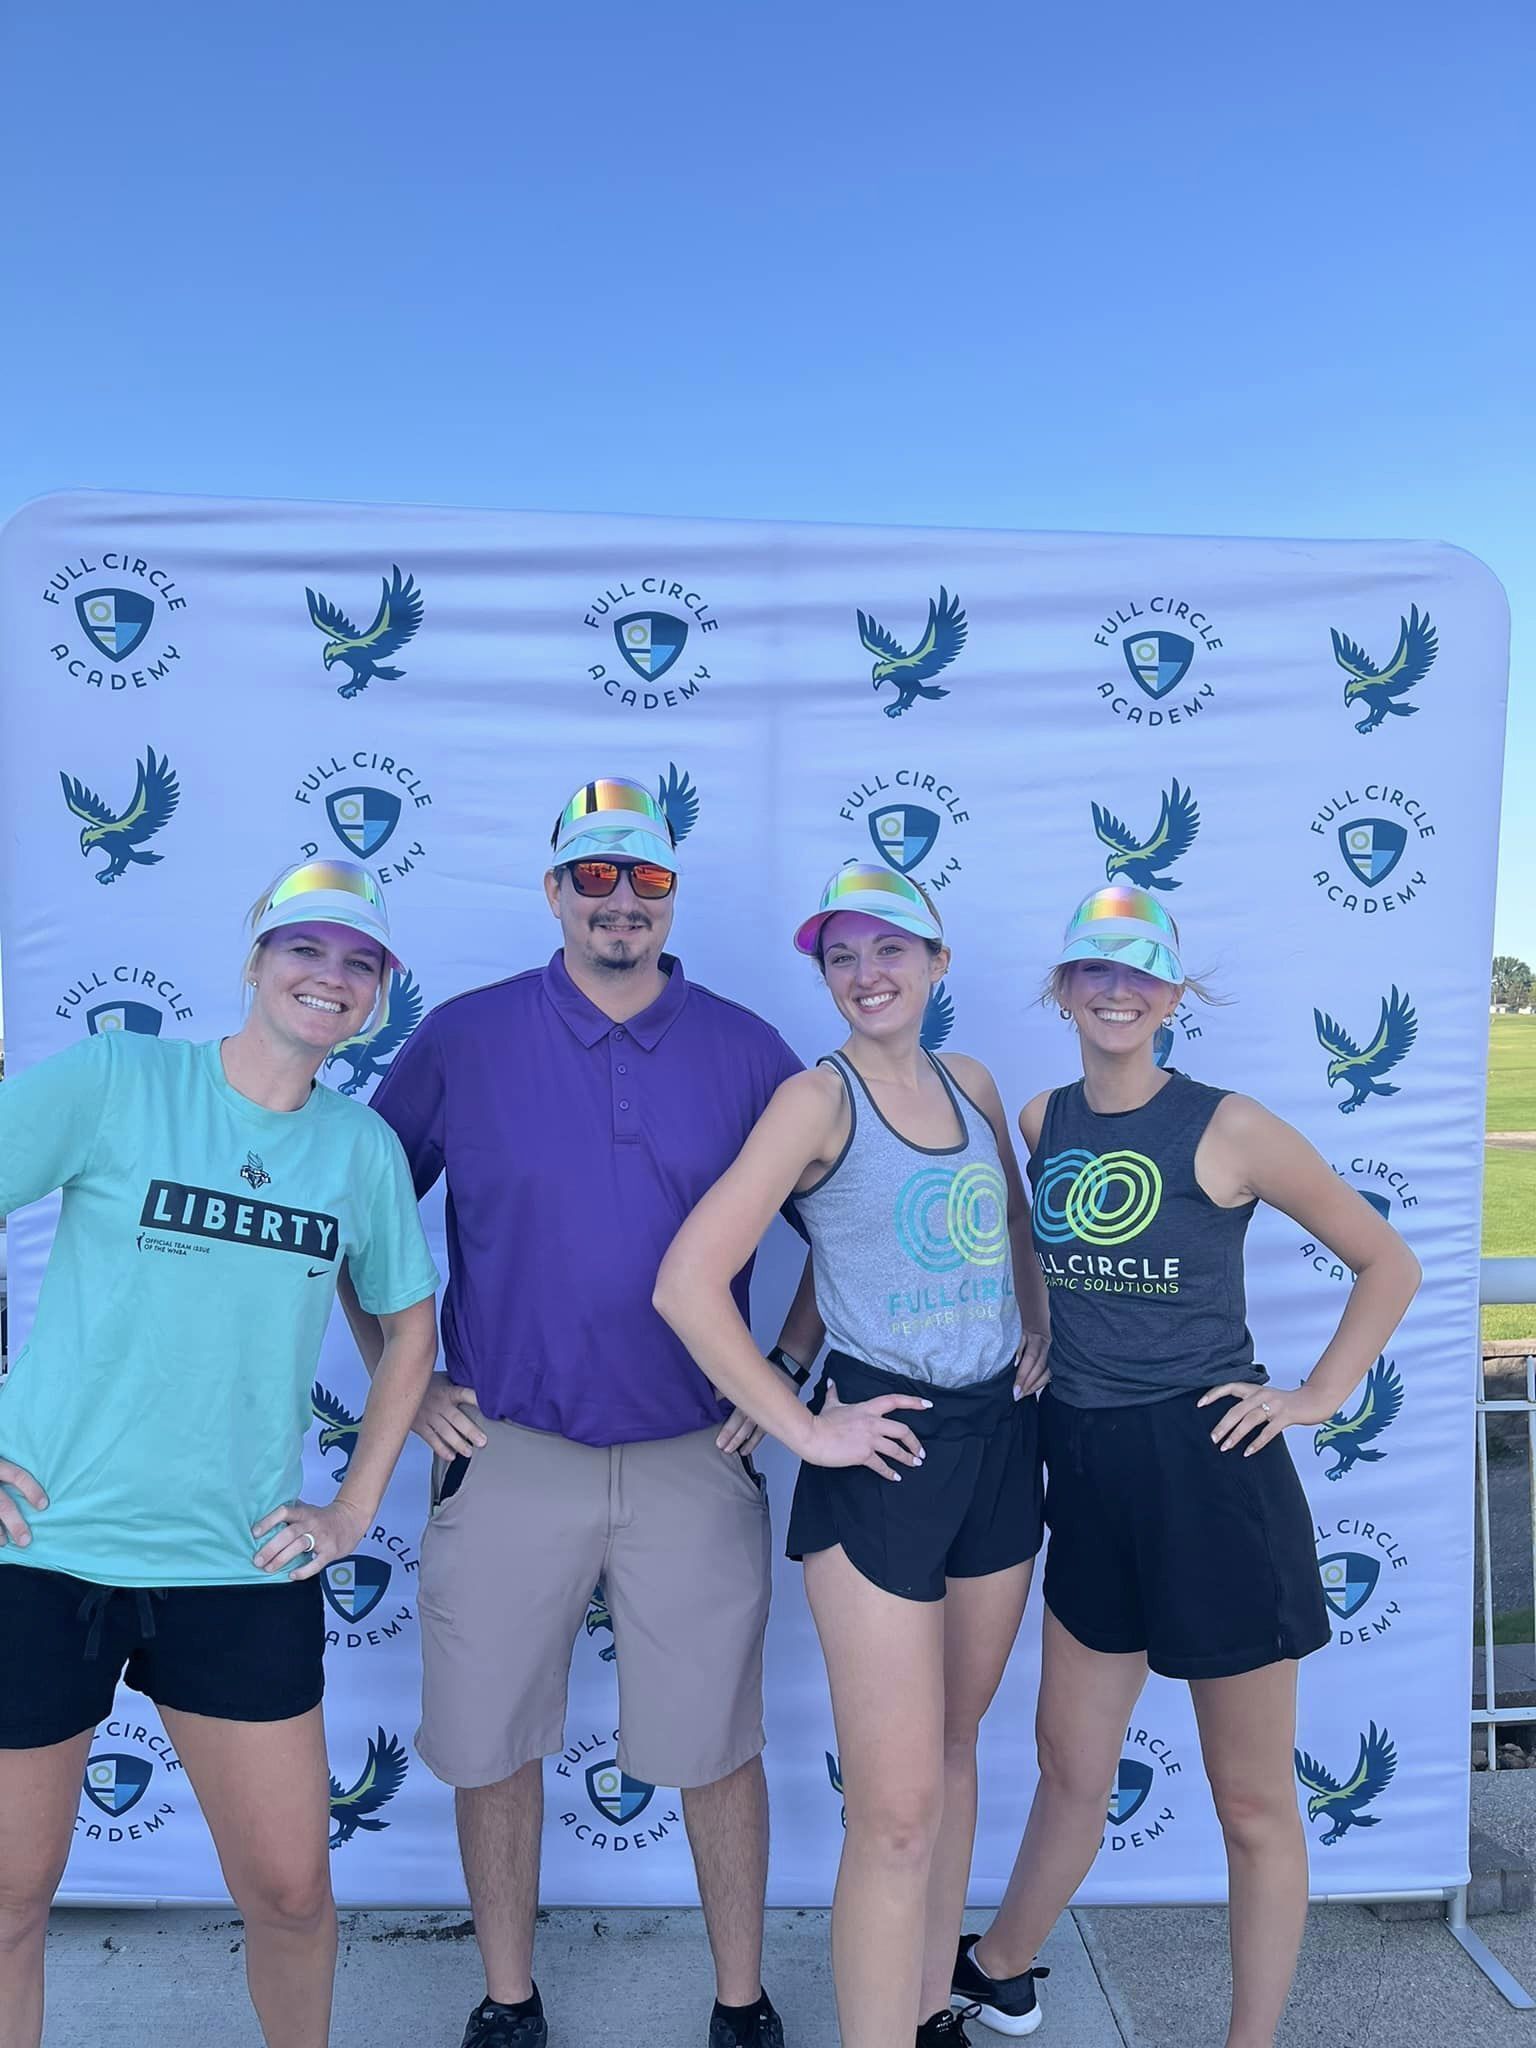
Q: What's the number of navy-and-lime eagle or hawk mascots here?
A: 15